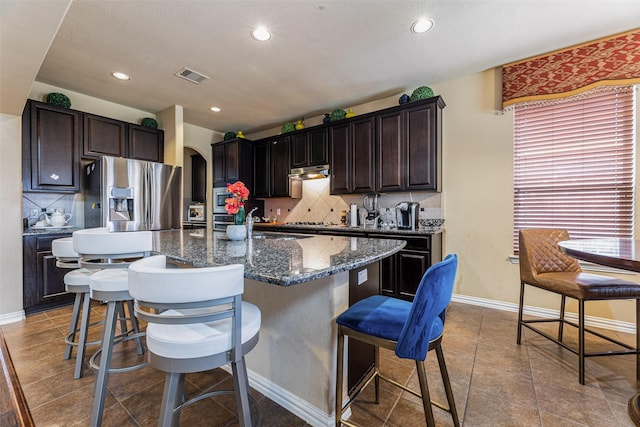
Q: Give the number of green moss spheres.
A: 6